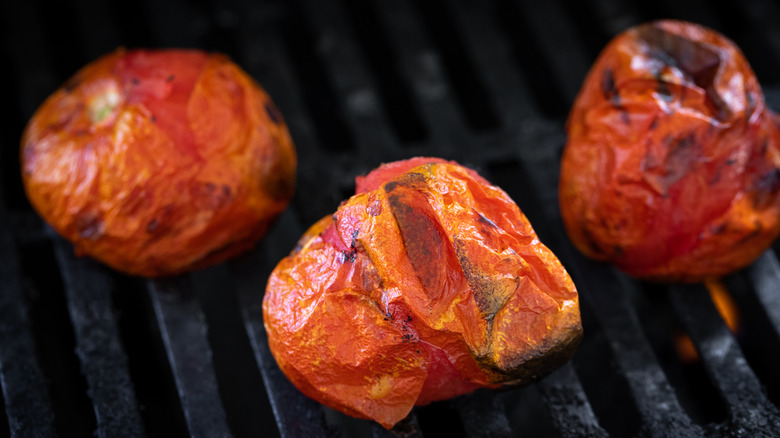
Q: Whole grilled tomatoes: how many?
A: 3